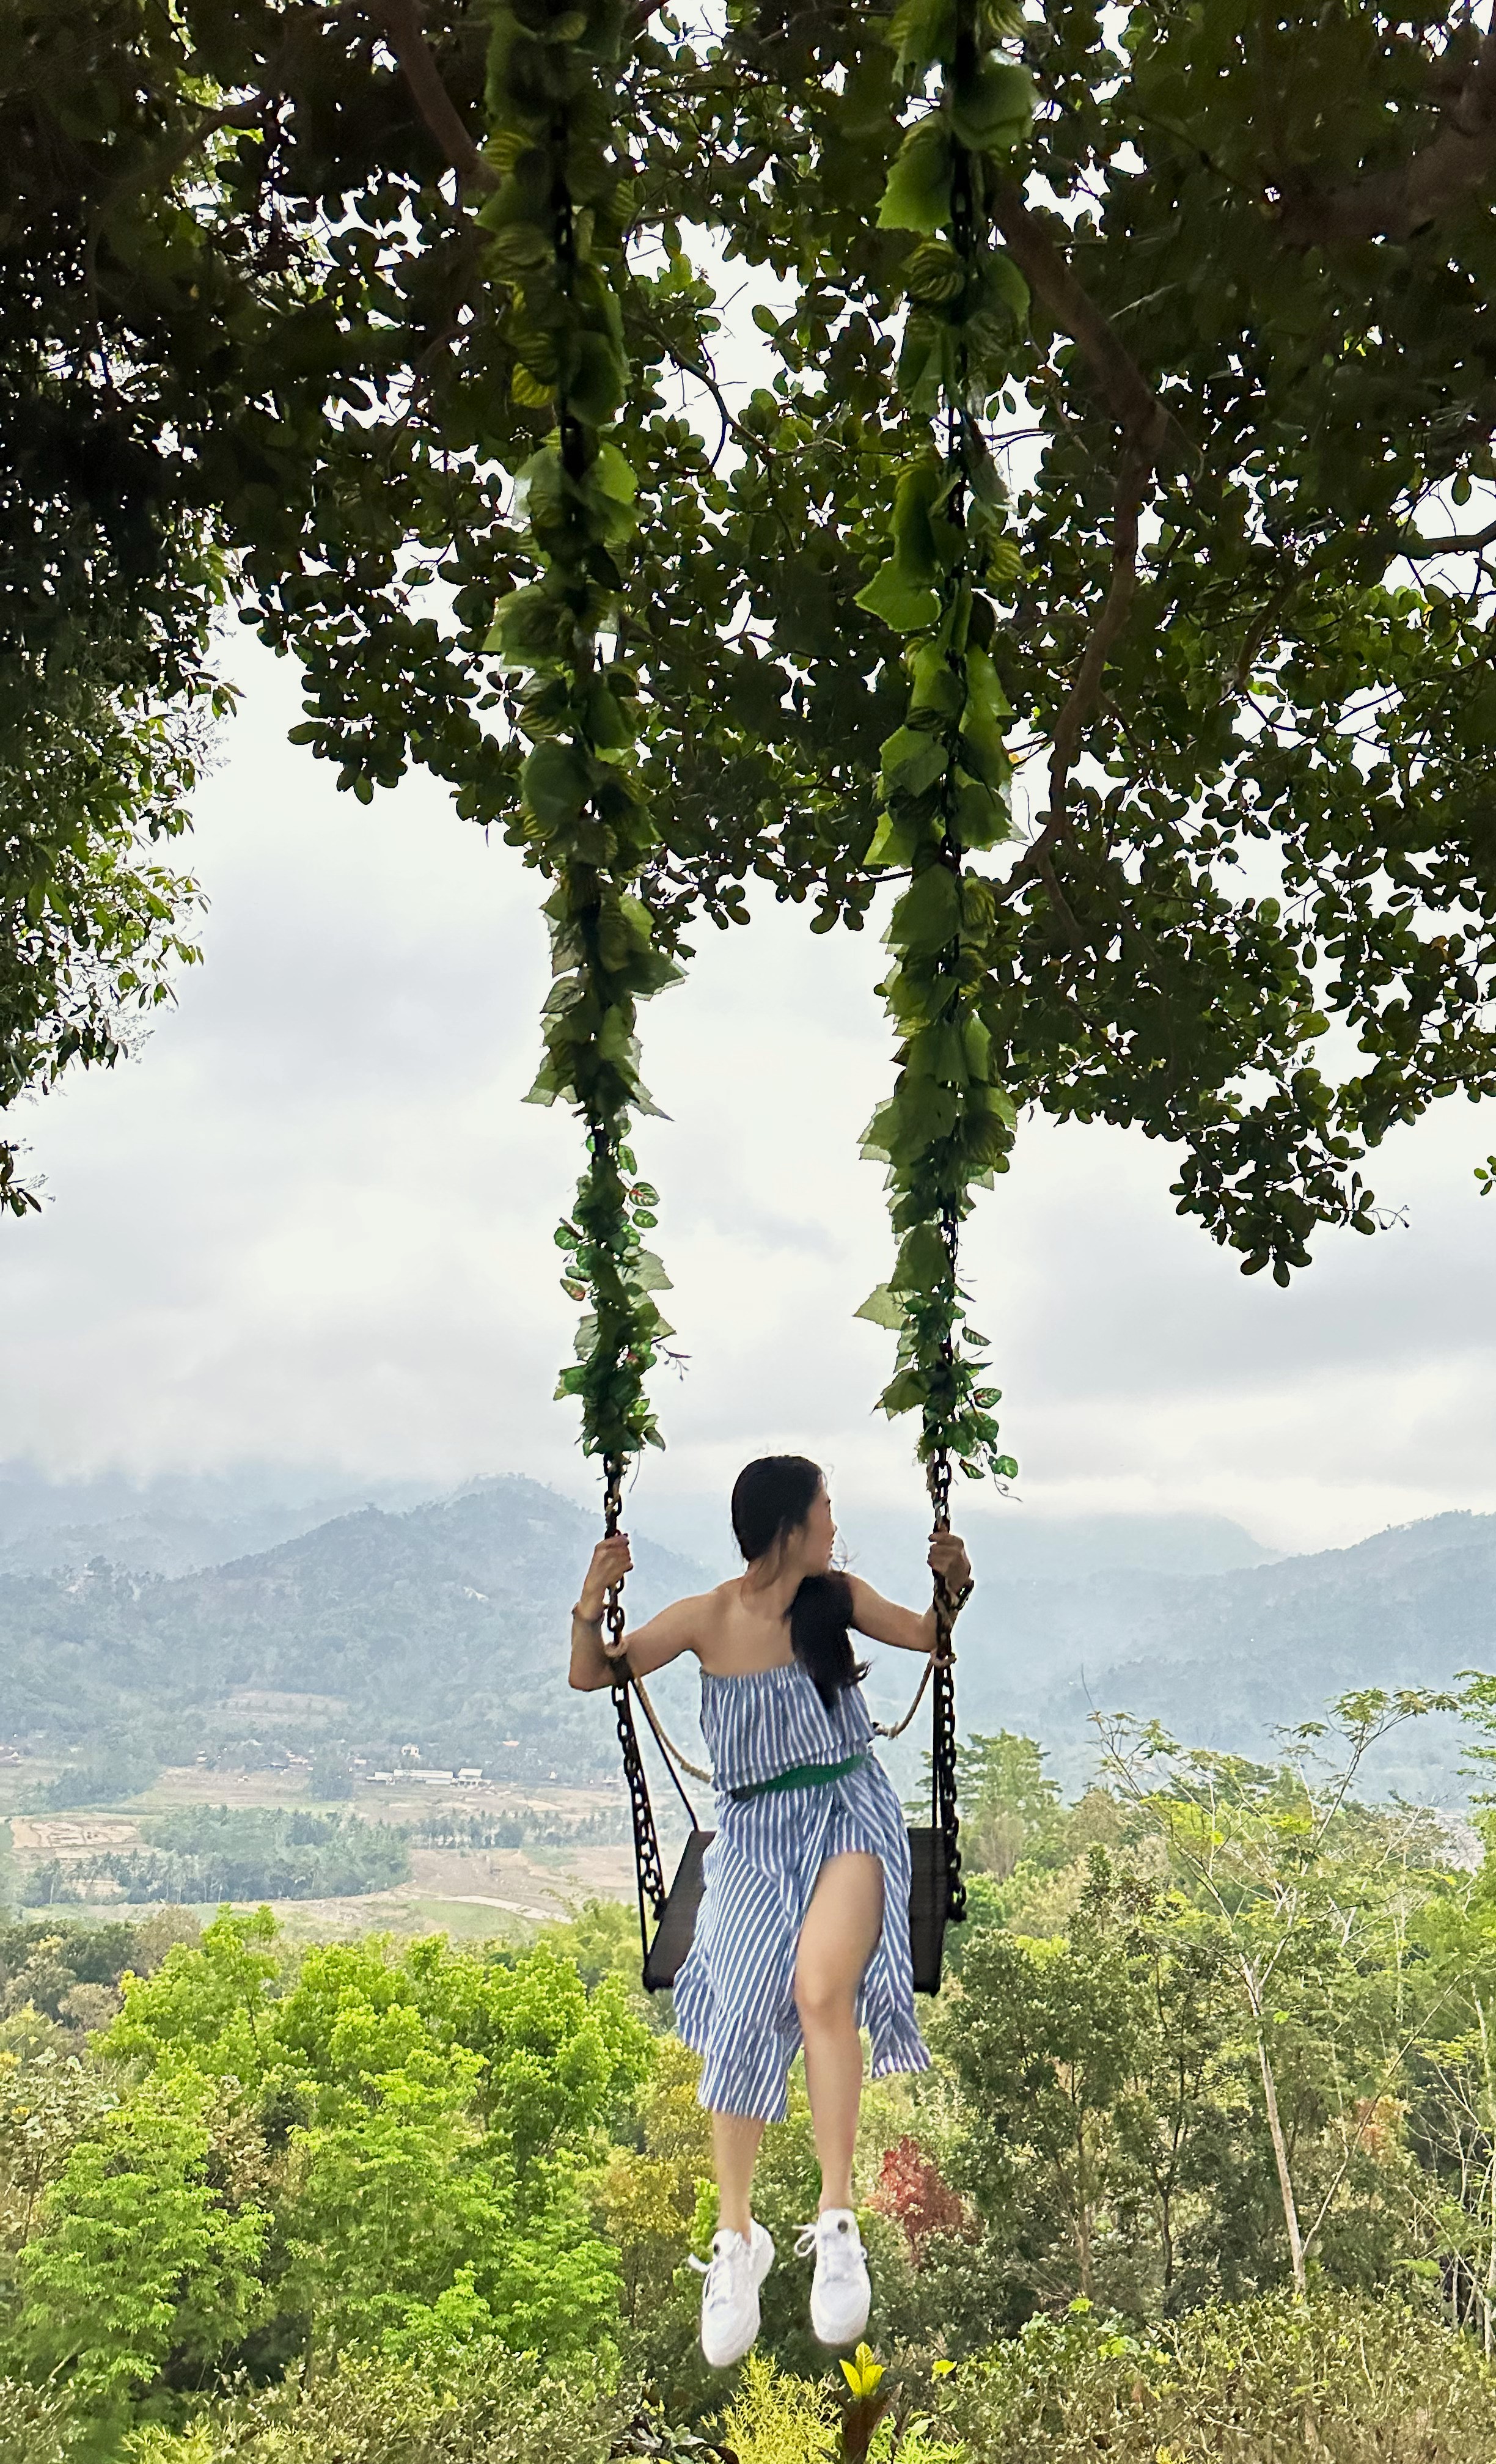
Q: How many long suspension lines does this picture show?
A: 2